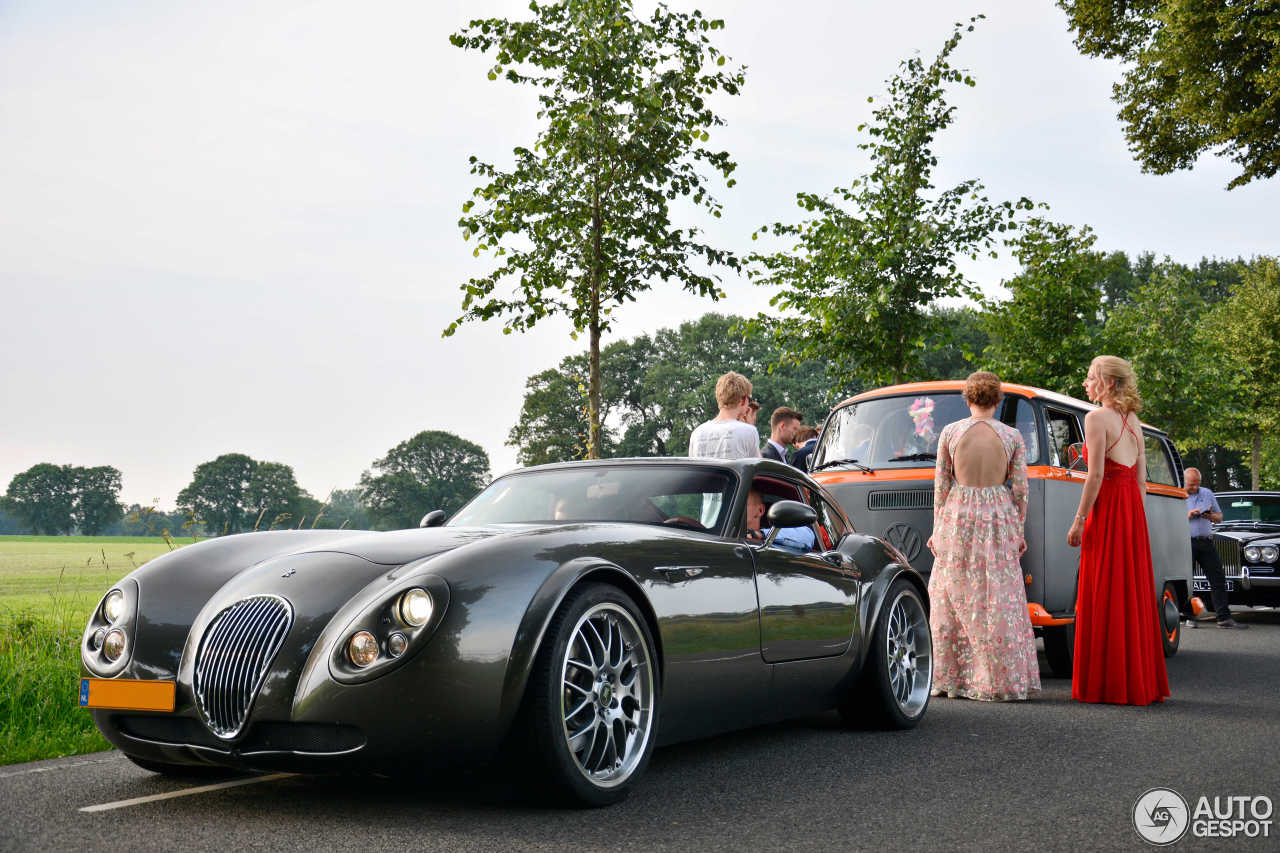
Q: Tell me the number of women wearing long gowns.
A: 2